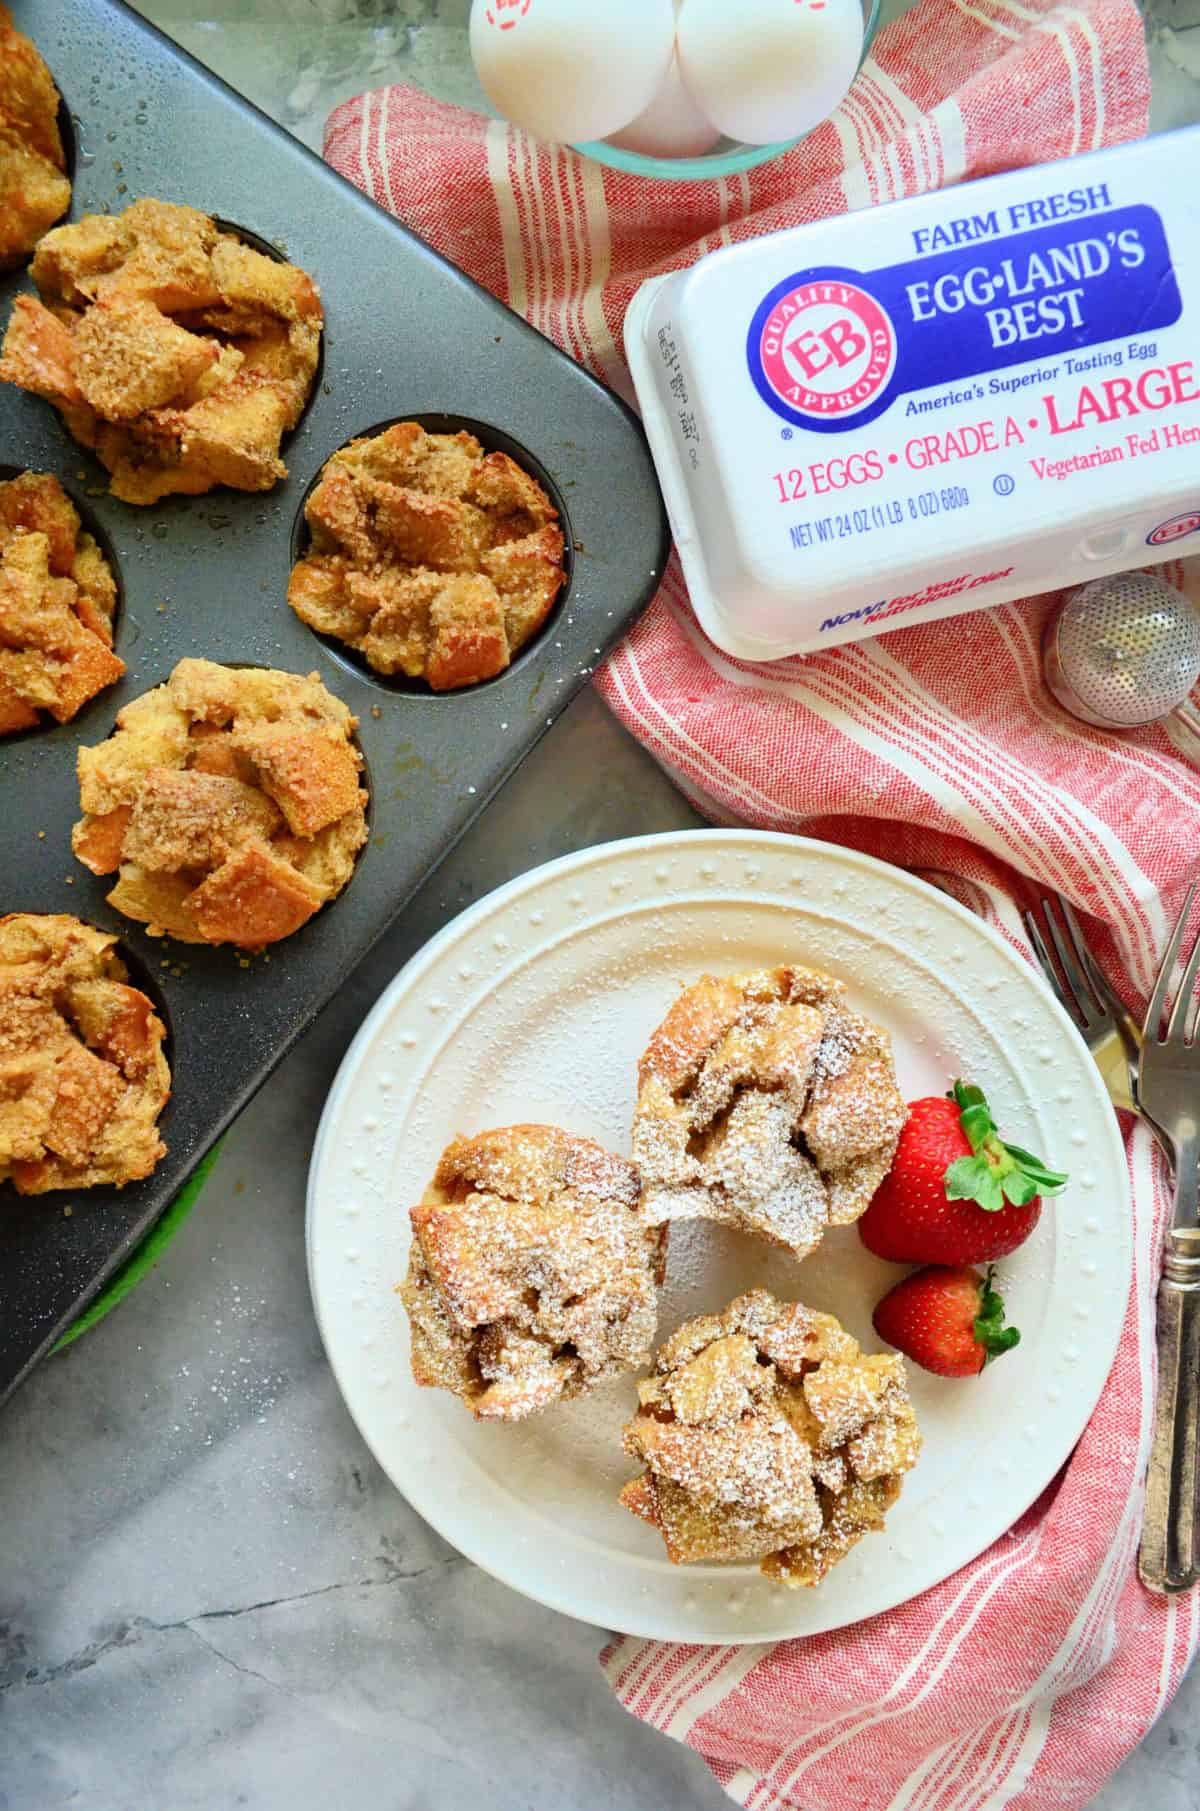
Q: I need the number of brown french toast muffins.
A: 9